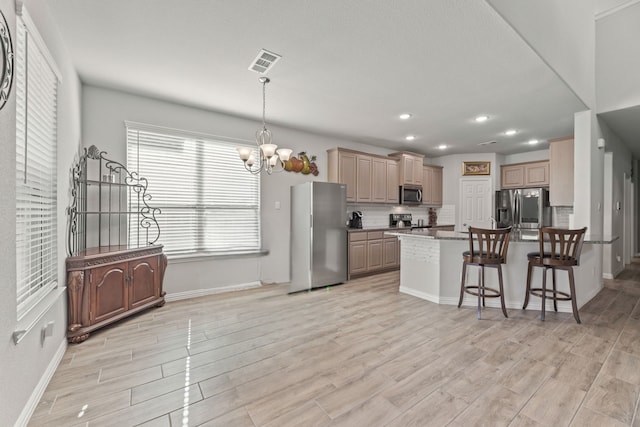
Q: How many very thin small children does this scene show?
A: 0